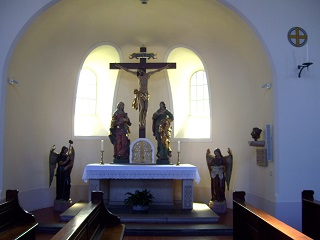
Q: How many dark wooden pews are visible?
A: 4